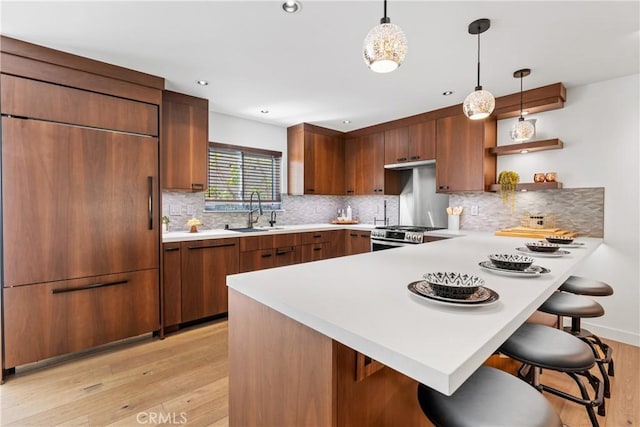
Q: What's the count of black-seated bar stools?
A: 4